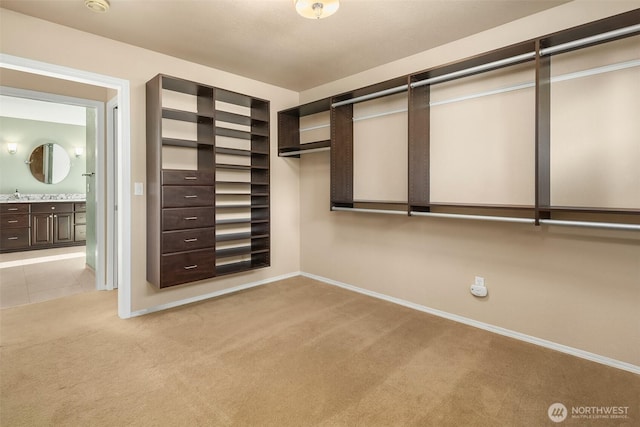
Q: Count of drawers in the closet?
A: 5